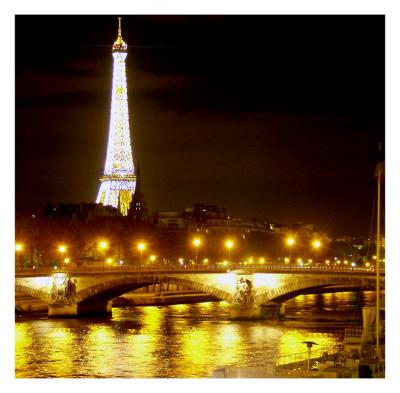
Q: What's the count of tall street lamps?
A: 8